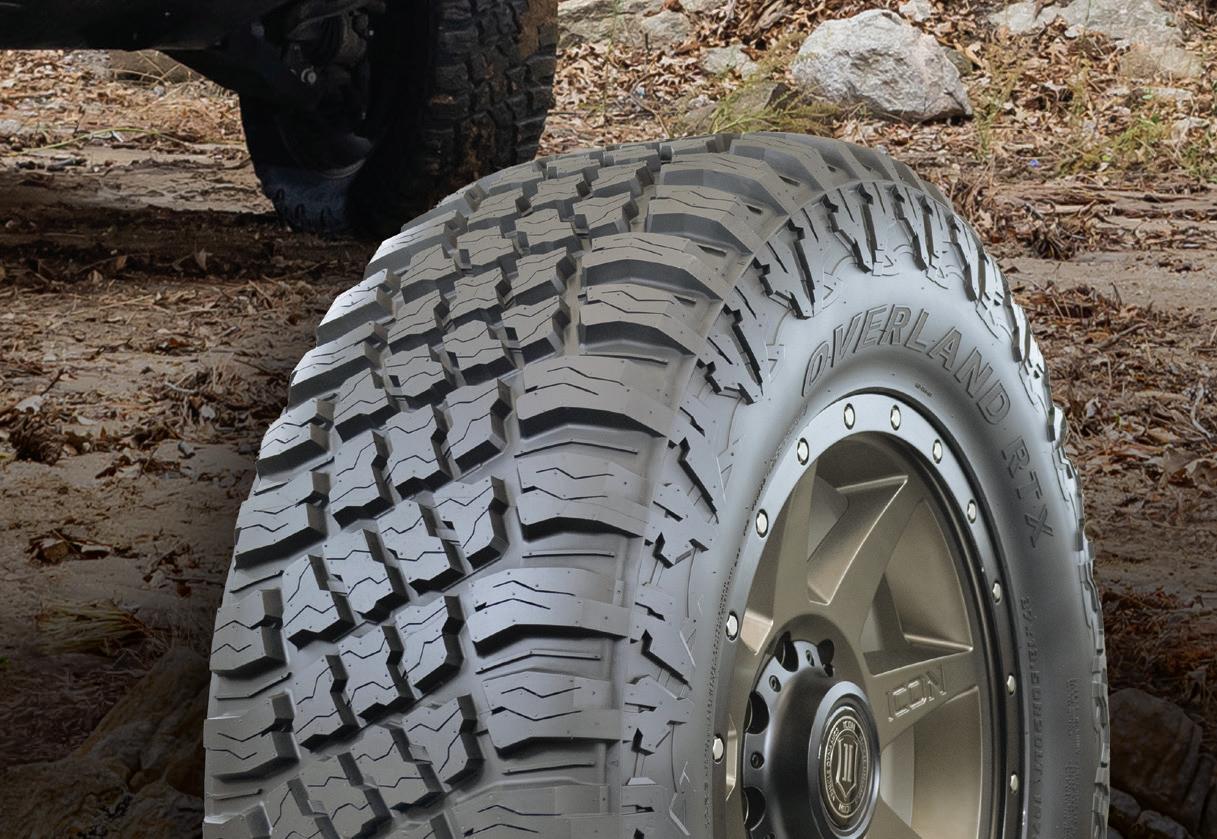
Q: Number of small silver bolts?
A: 11